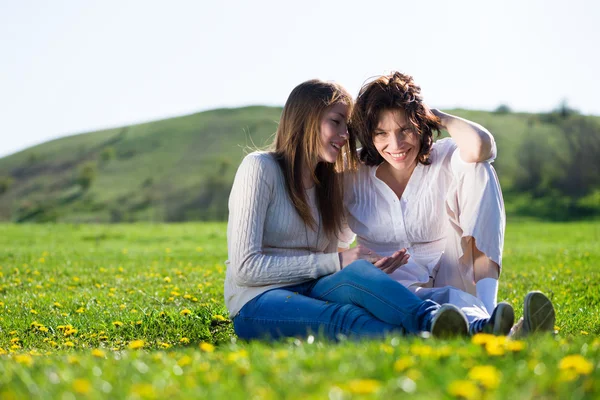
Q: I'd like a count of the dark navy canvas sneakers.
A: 2